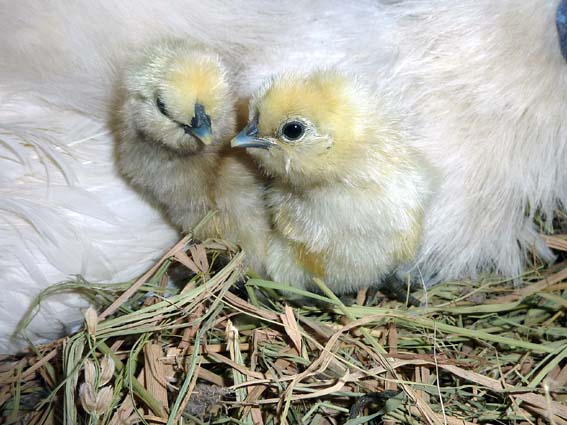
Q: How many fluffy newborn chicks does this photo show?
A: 2